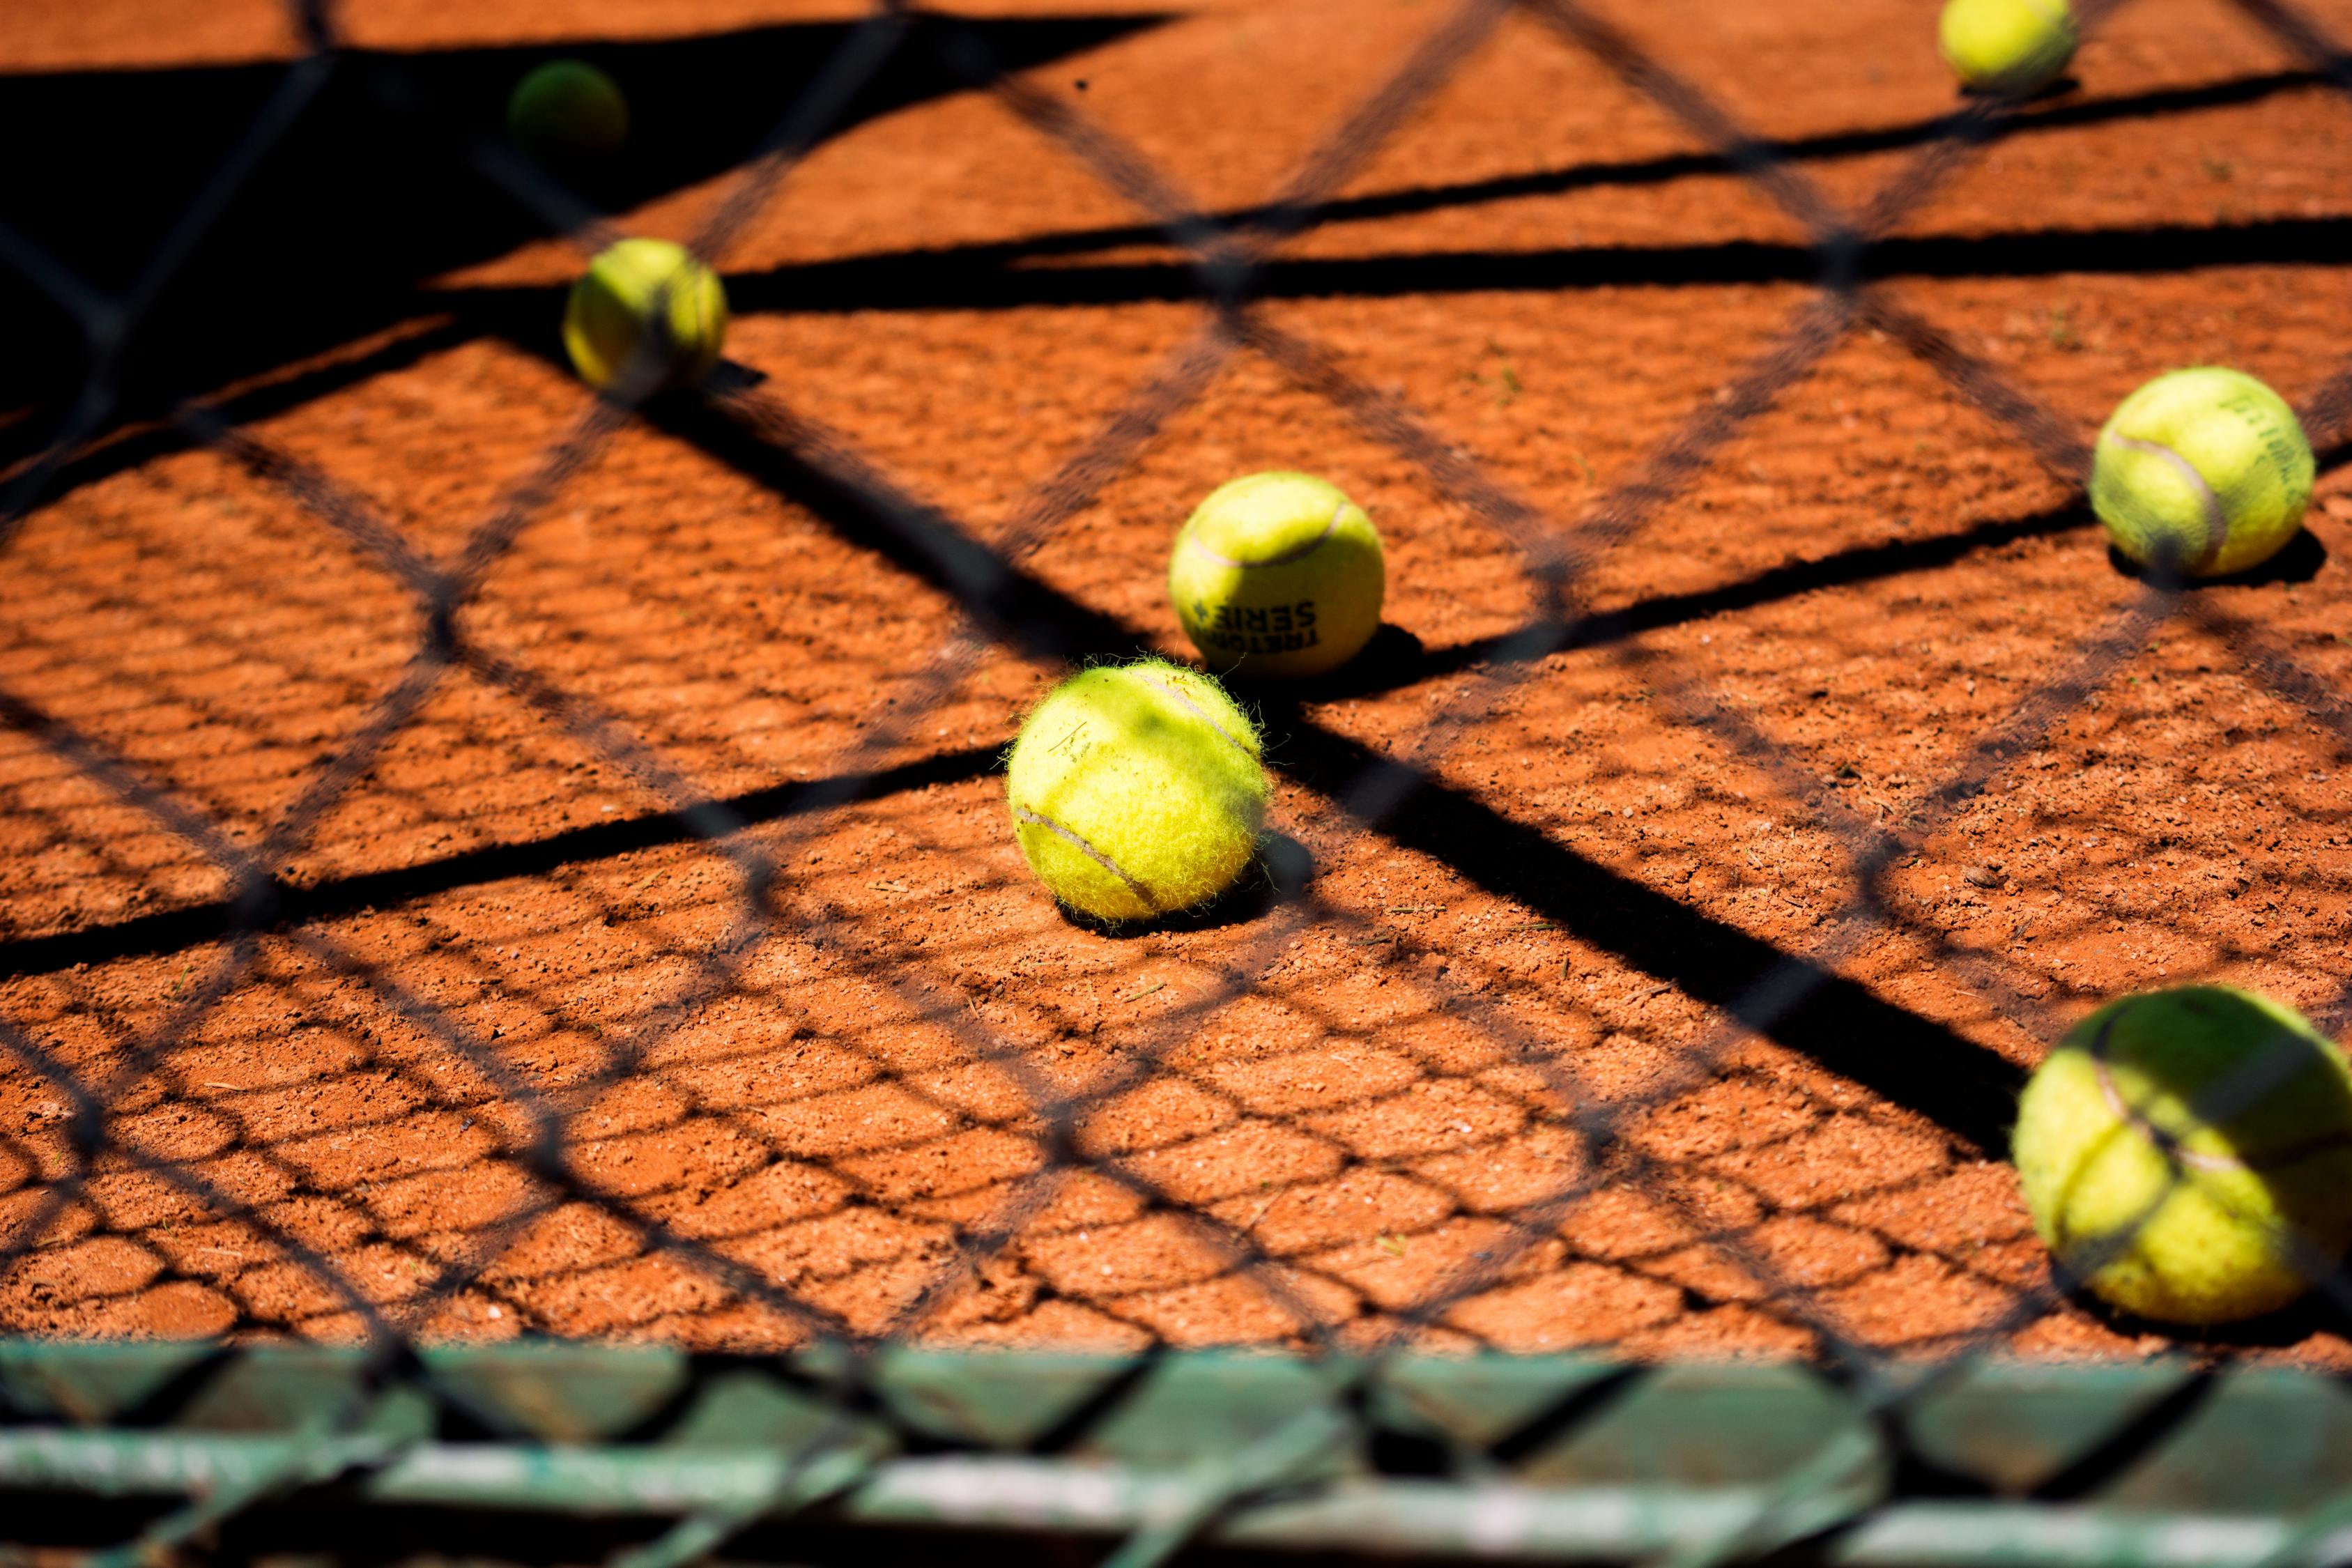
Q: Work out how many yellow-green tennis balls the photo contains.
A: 7